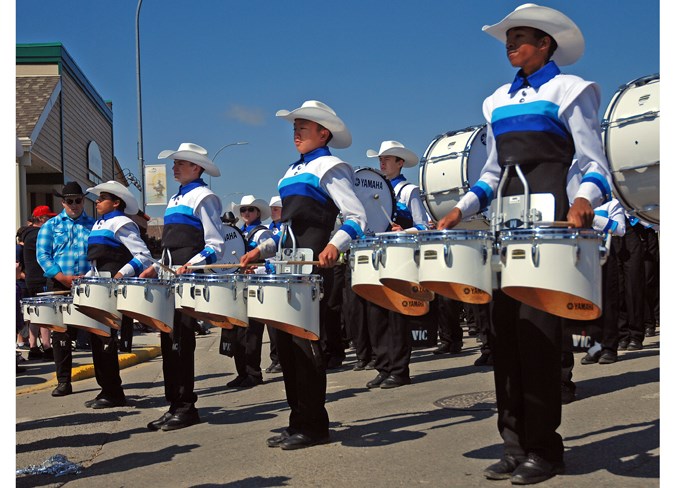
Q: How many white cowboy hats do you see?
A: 7